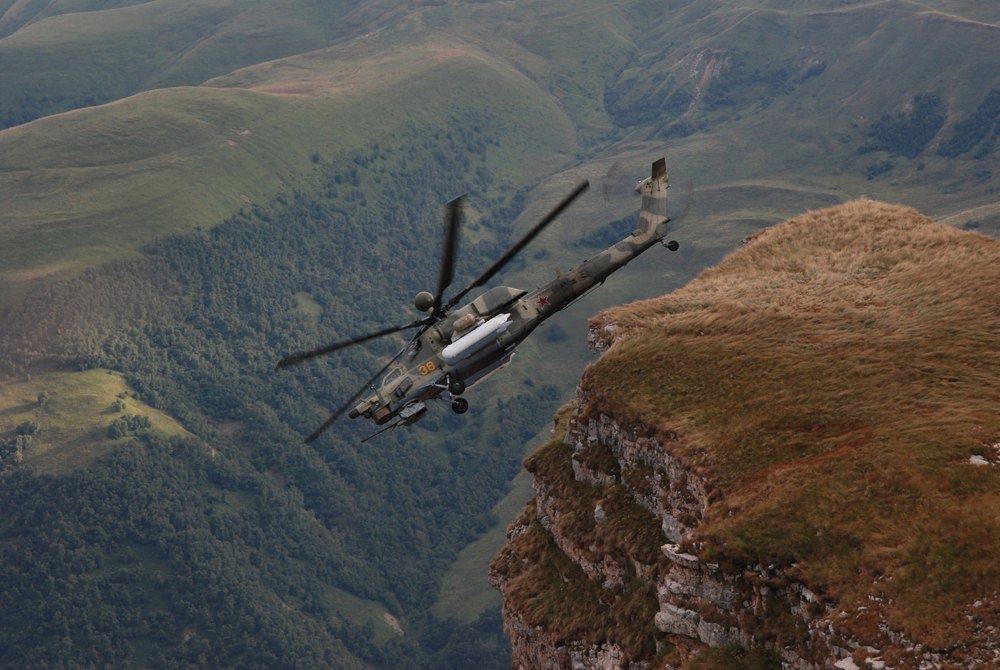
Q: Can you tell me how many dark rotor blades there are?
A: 4